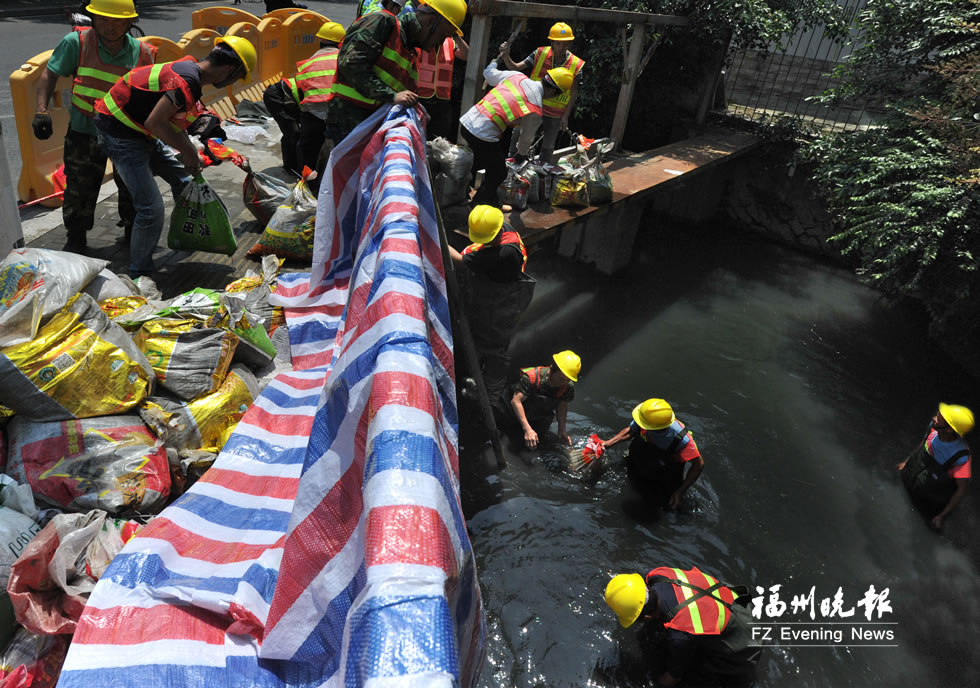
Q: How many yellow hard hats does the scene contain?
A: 11